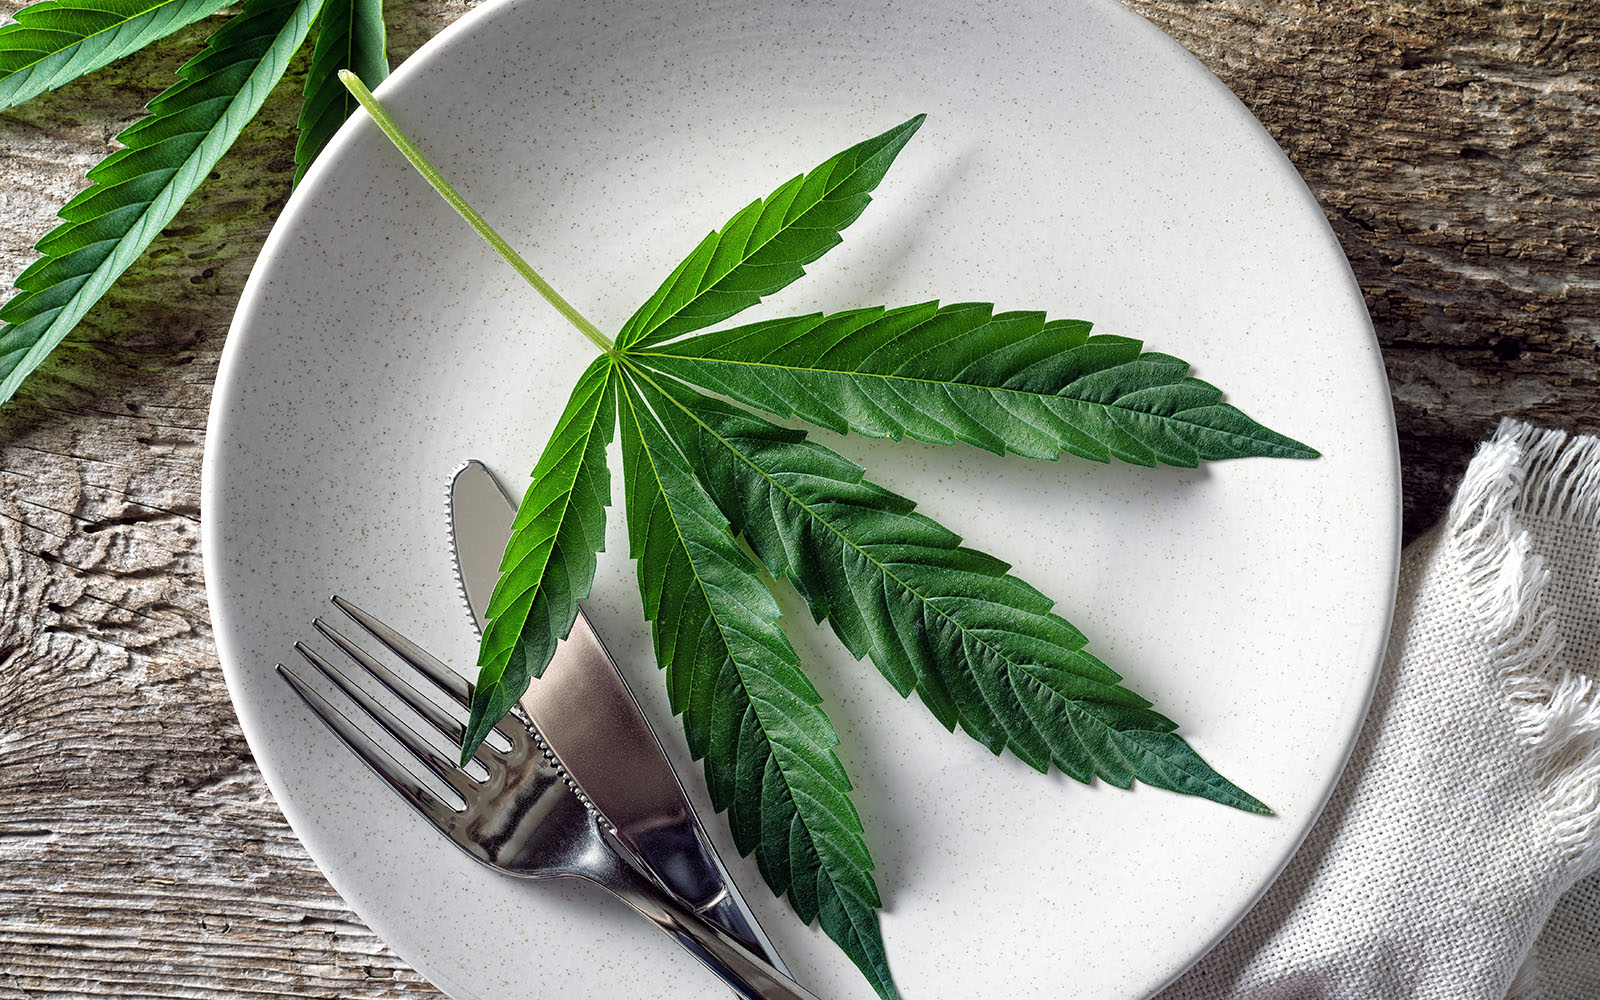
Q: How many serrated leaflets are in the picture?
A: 8